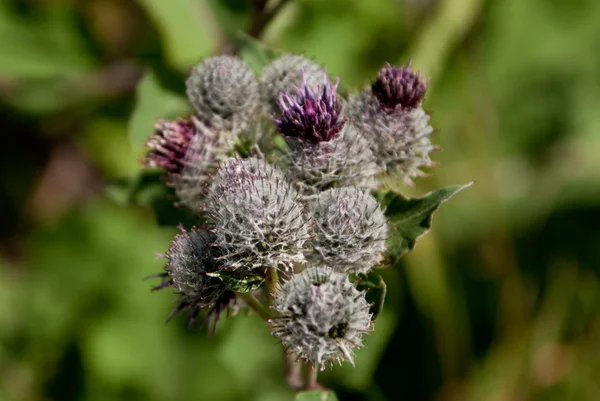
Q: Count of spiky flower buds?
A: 9